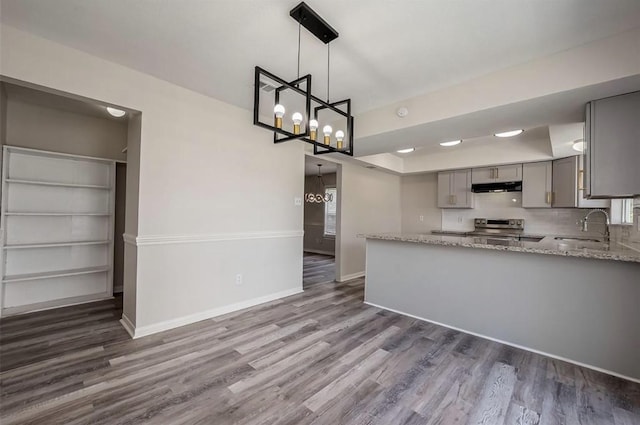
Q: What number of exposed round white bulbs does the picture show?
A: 5